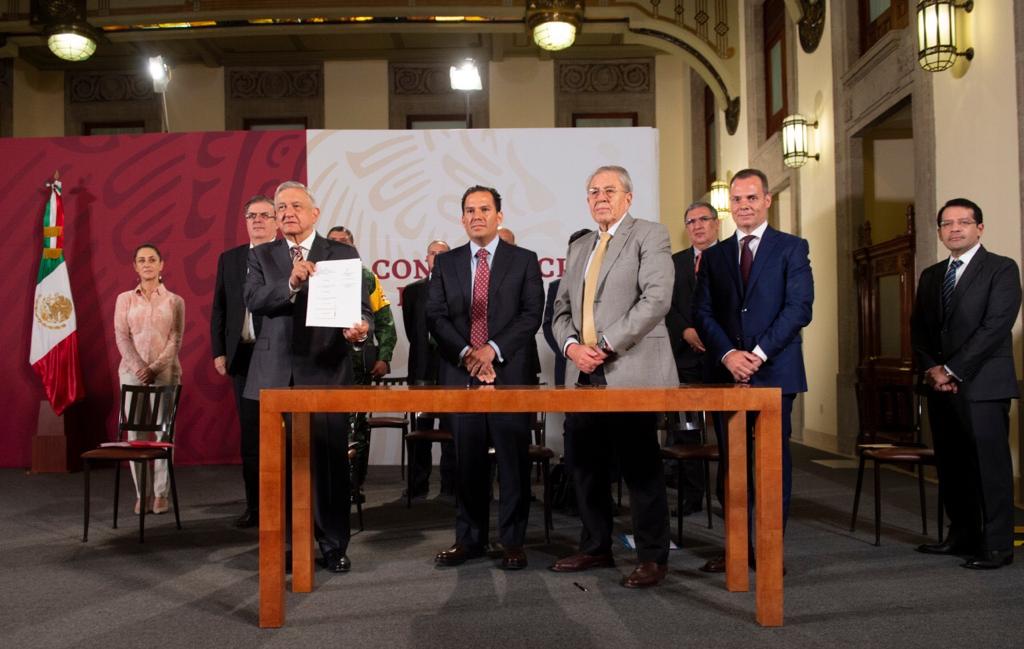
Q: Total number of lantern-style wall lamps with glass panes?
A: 3